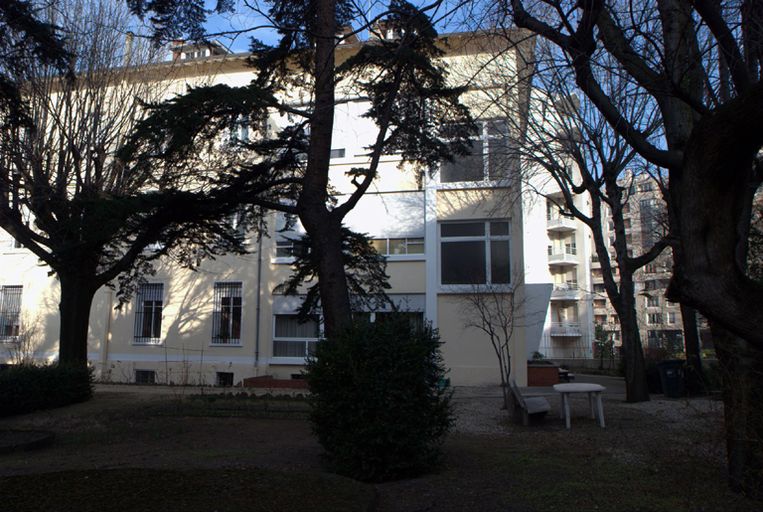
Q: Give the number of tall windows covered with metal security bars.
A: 3